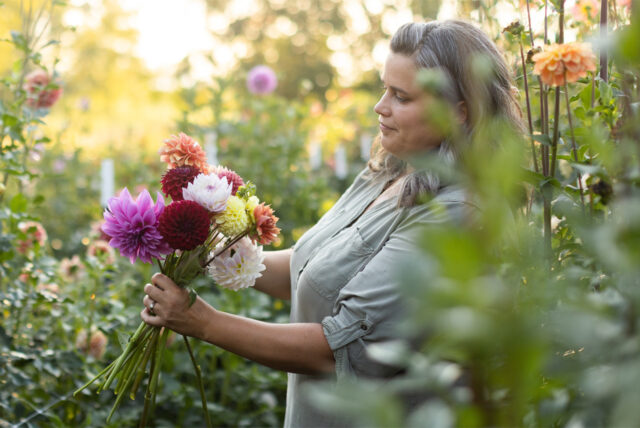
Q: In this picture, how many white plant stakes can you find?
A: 5